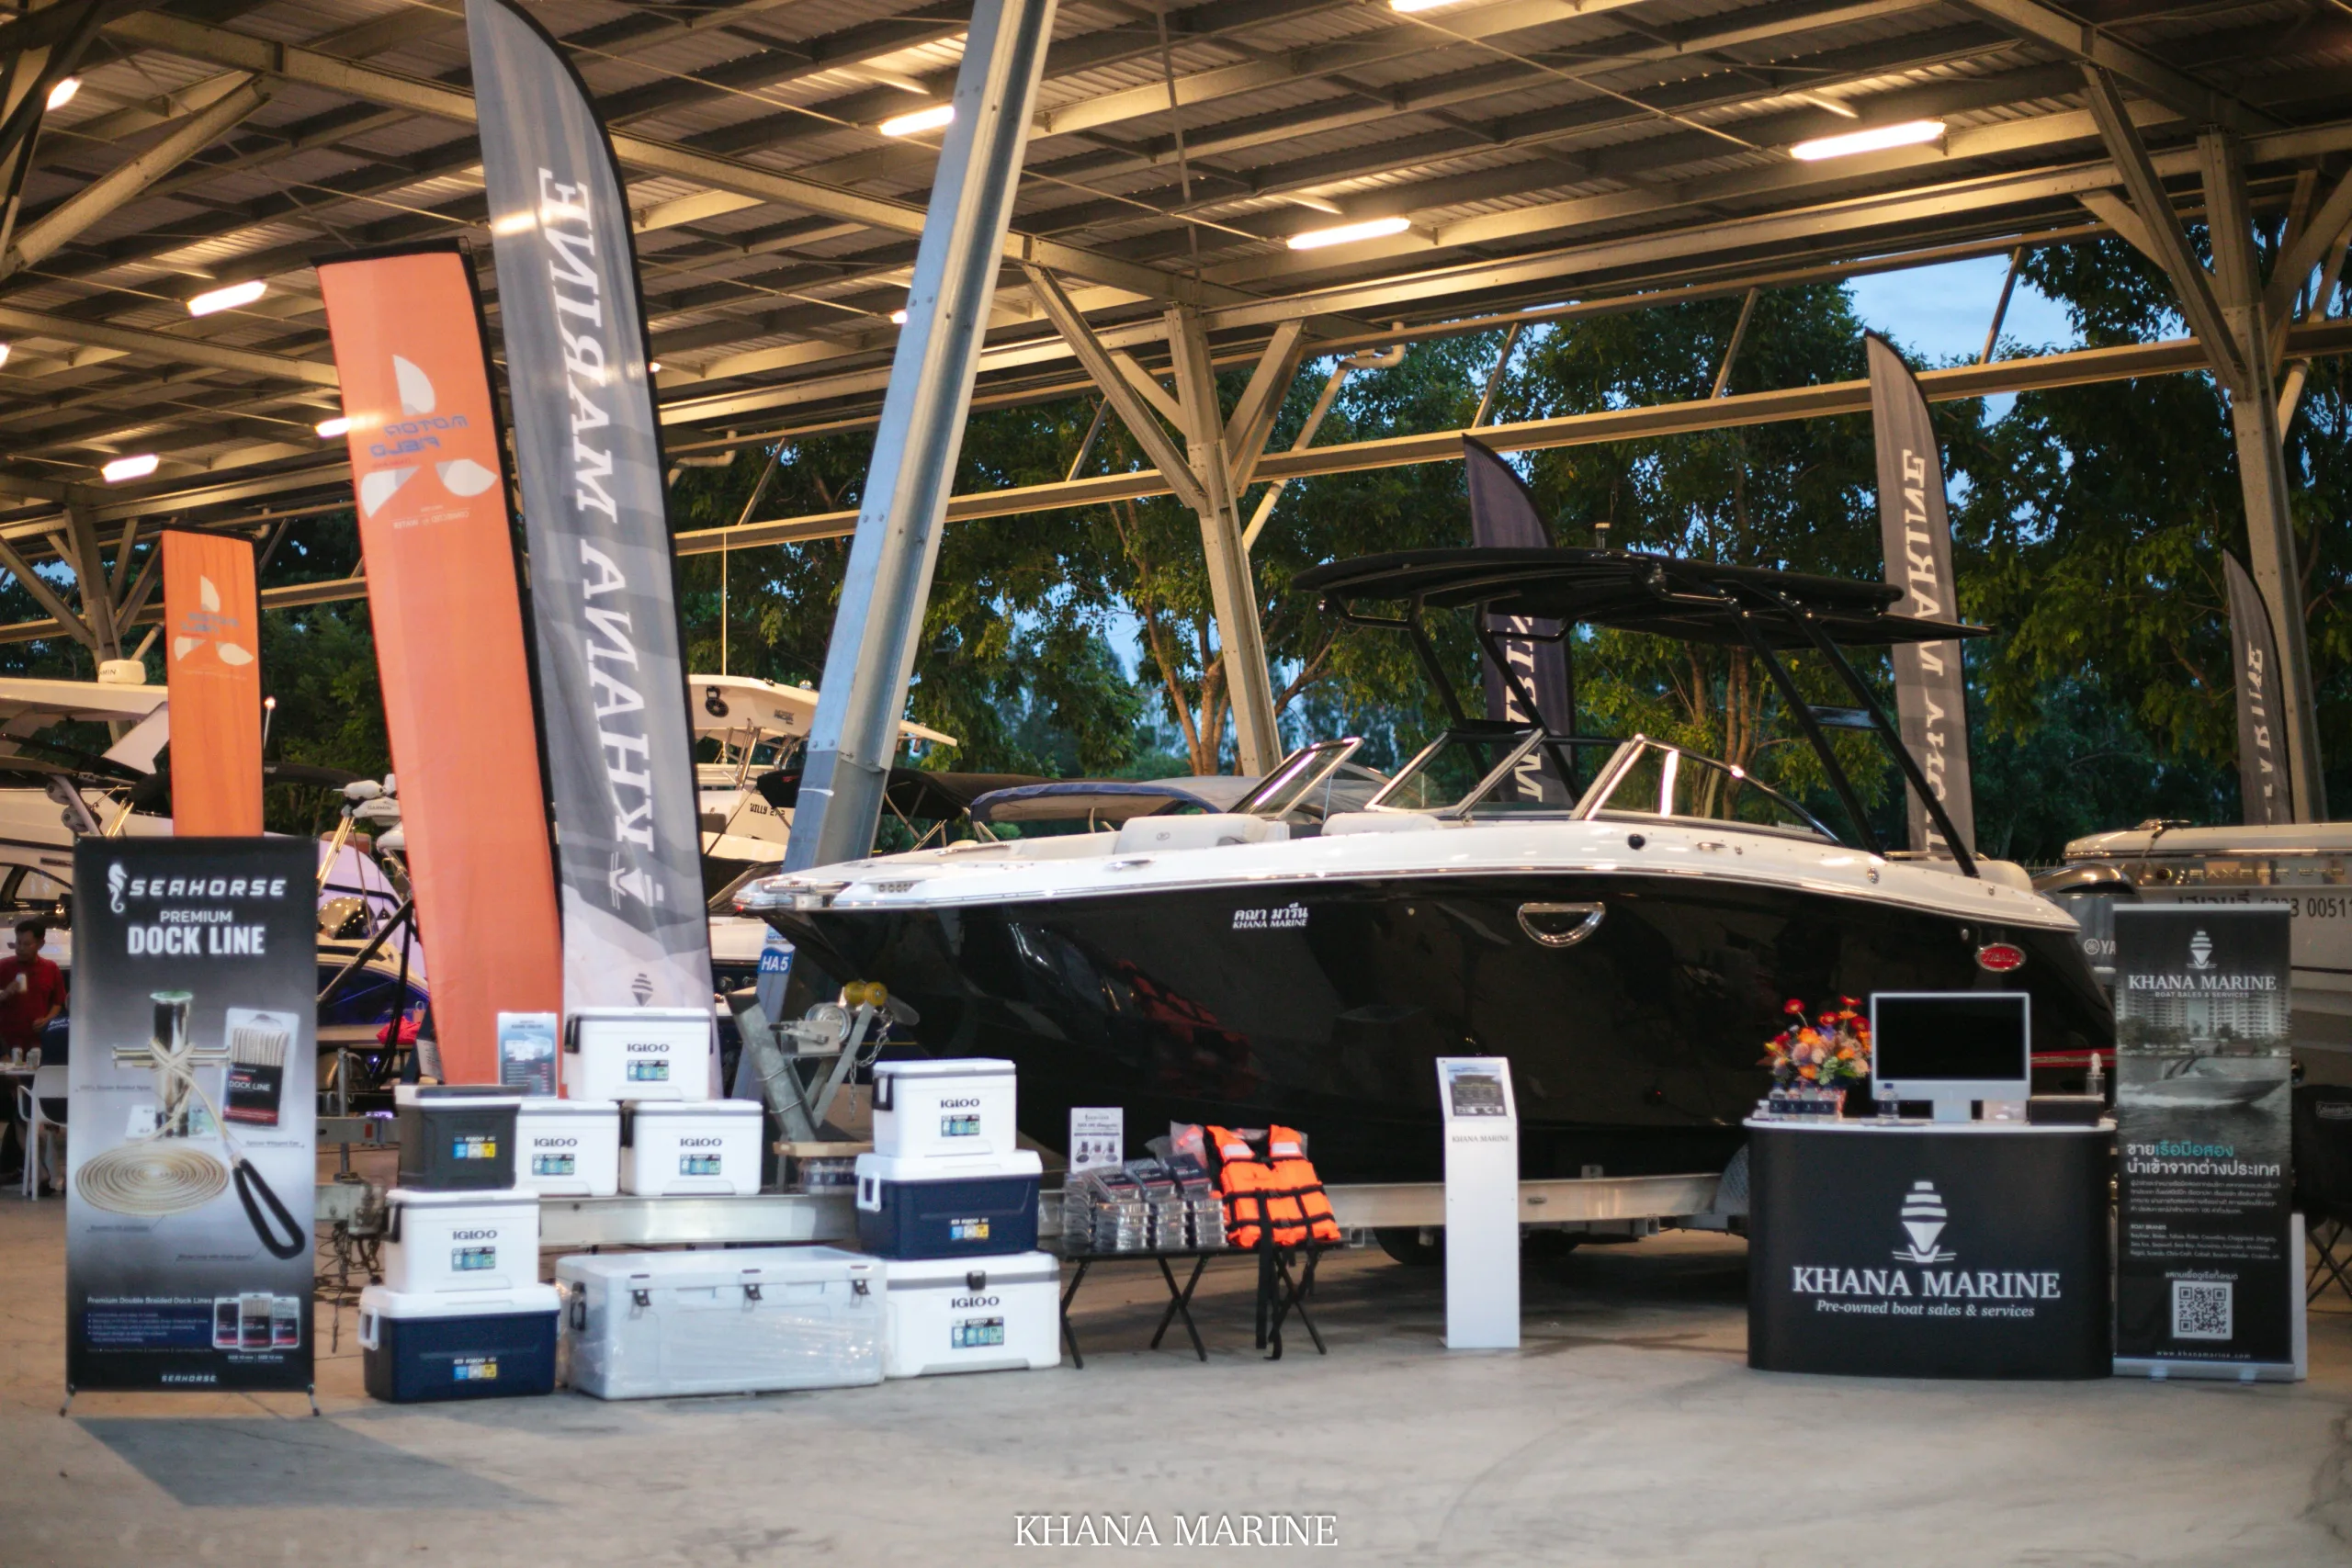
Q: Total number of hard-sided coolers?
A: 10